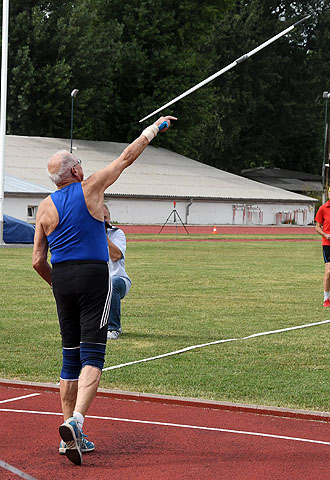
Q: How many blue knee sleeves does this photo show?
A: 2